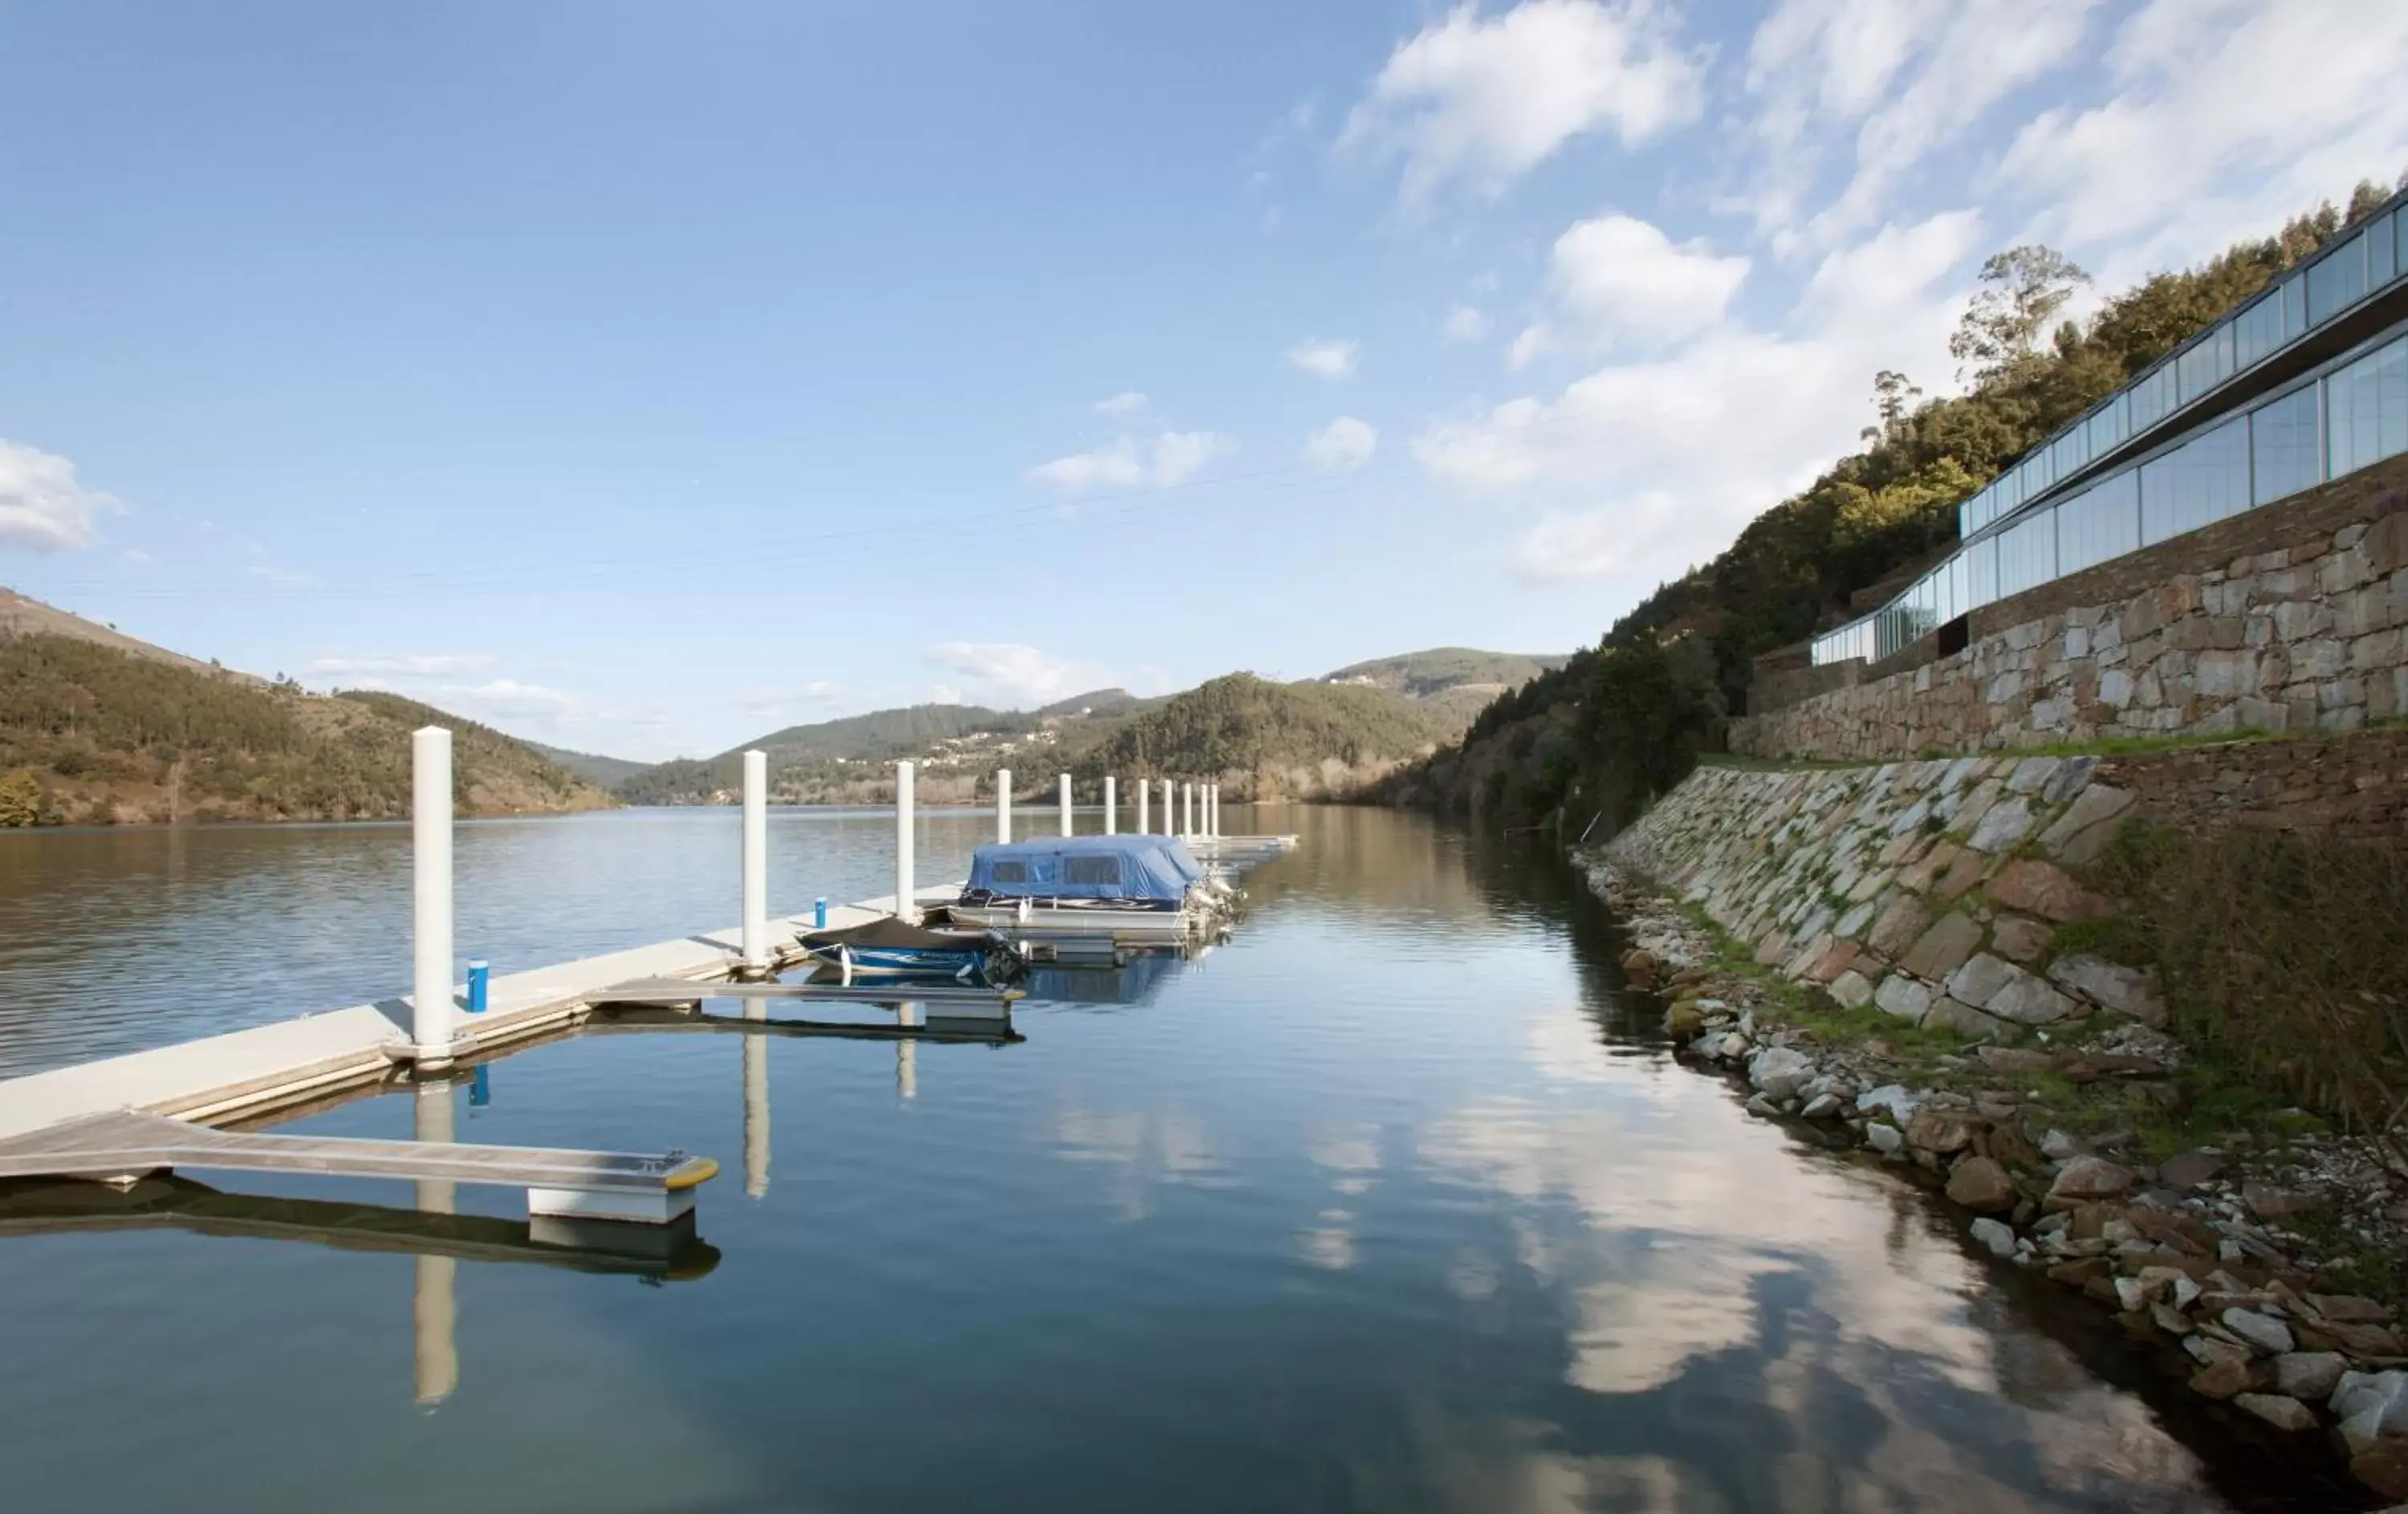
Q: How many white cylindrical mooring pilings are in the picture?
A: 11